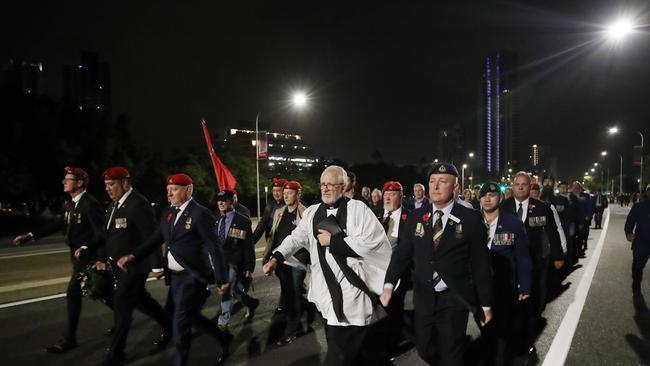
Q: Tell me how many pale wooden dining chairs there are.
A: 0